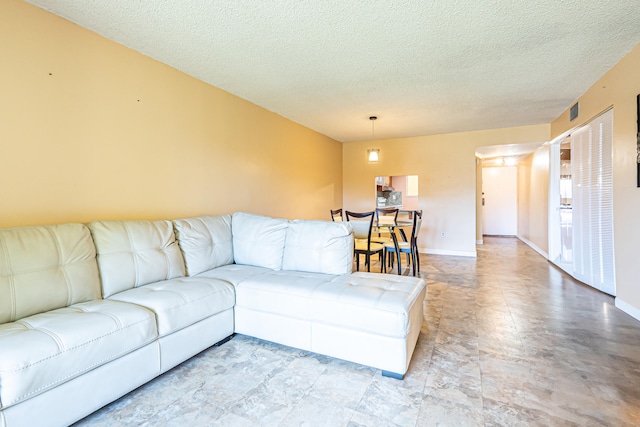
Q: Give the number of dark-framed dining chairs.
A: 4